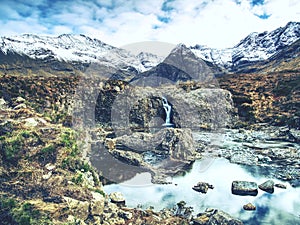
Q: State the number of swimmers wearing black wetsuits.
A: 0